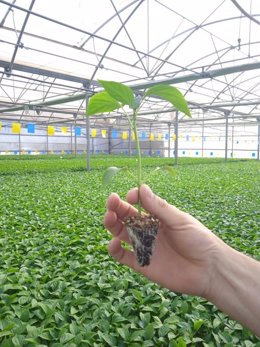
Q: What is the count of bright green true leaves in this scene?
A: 3